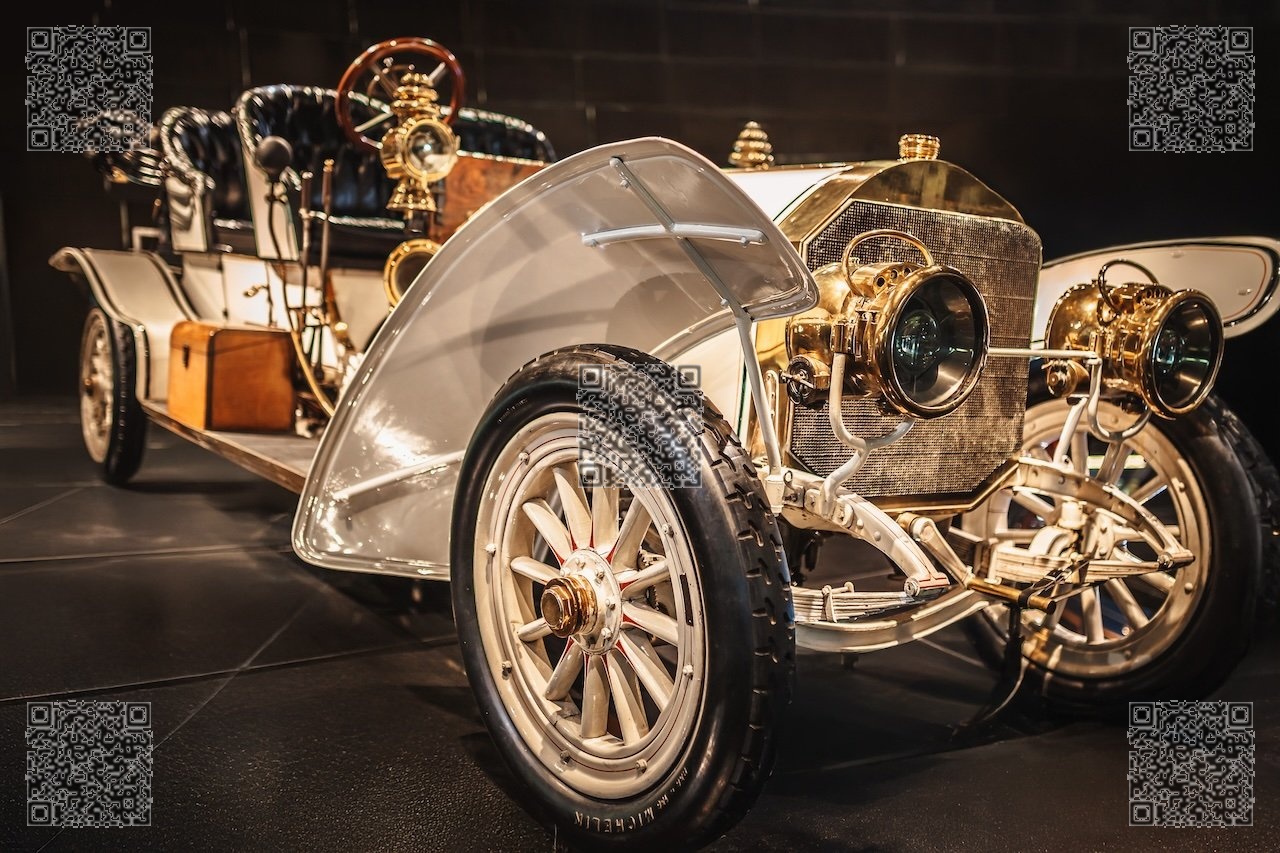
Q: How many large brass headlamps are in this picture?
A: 2